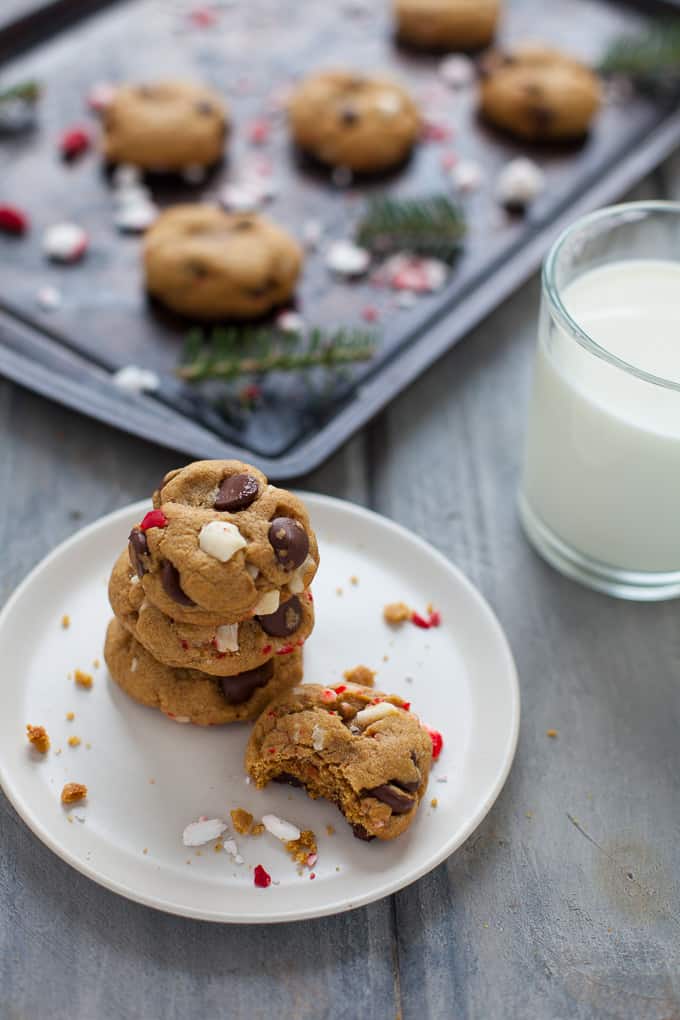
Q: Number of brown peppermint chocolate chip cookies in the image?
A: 9